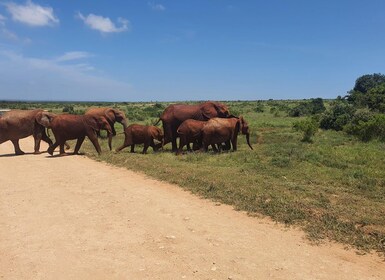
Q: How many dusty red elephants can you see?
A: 7